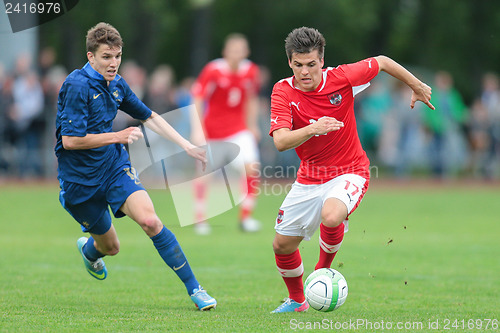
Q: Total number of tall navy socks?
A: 2